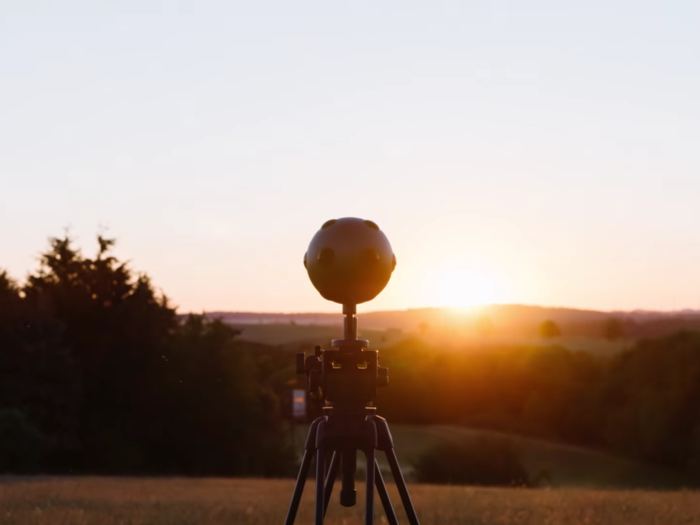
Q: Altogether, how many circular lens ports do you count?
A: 6